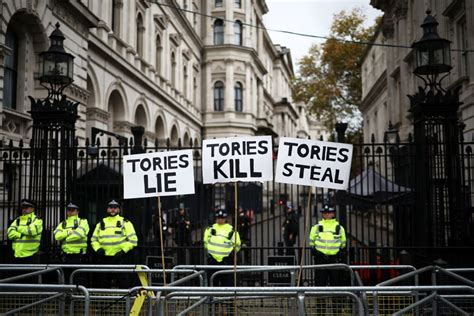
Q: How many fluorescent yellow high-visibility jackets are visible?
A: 5